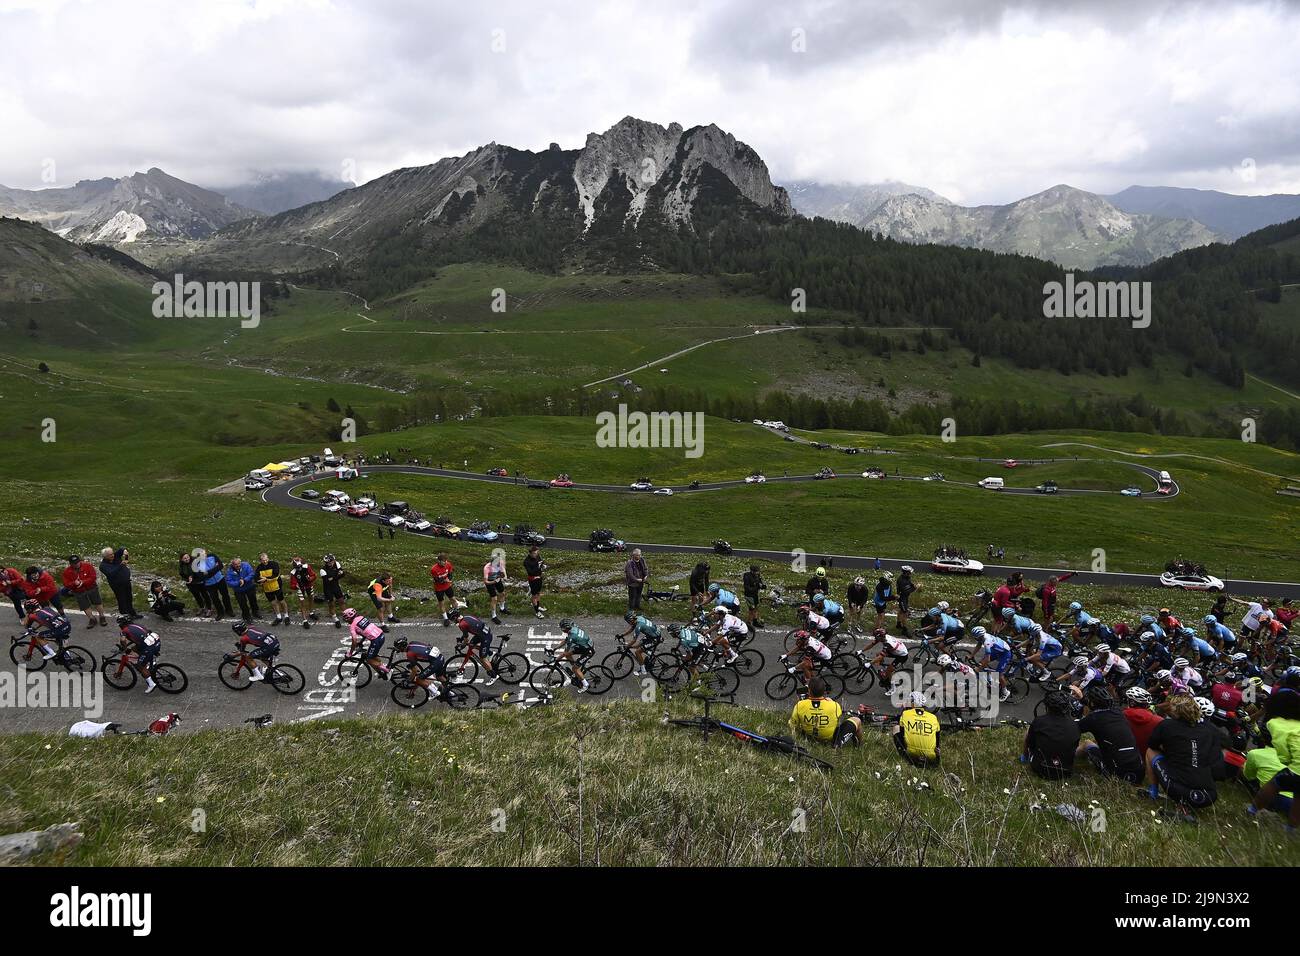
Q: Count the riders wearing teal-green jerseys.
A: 3